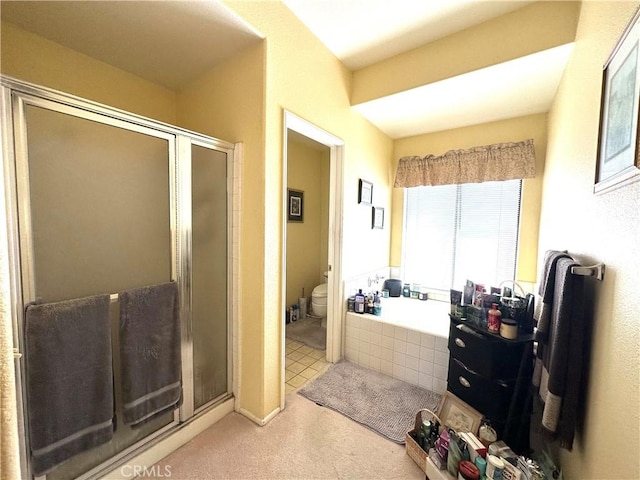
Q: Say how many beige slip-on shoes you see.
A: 0